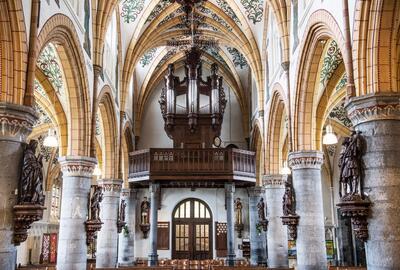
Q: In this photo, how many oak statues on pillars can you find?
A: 6